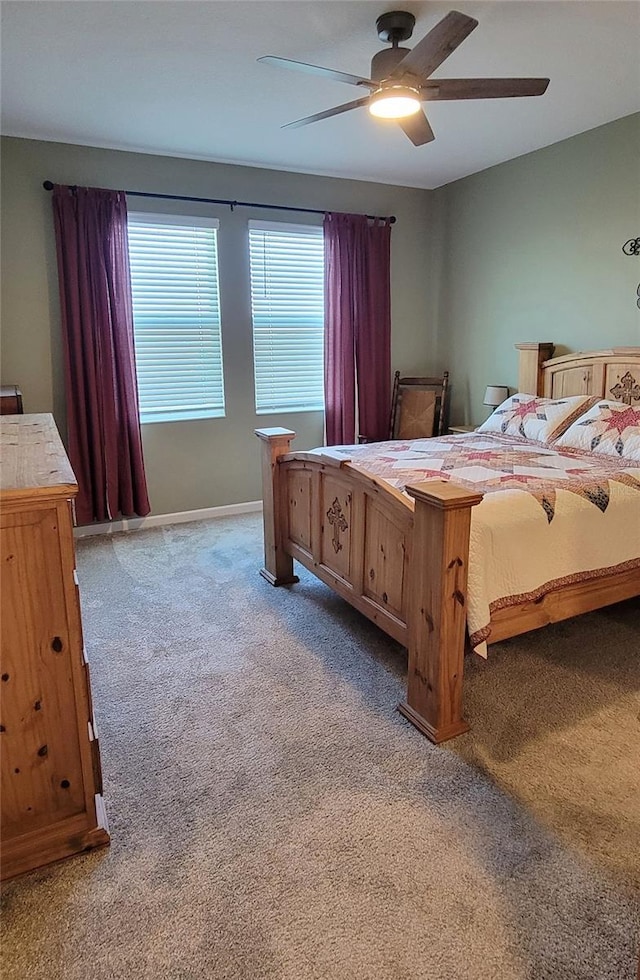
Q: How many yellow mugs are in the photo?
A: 0